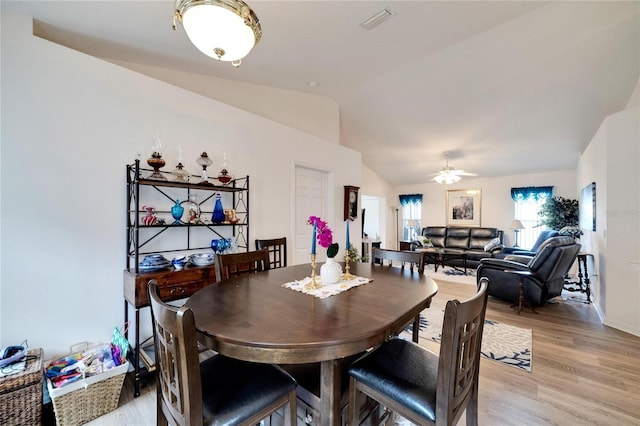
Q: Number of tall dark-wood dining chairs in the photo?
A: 5